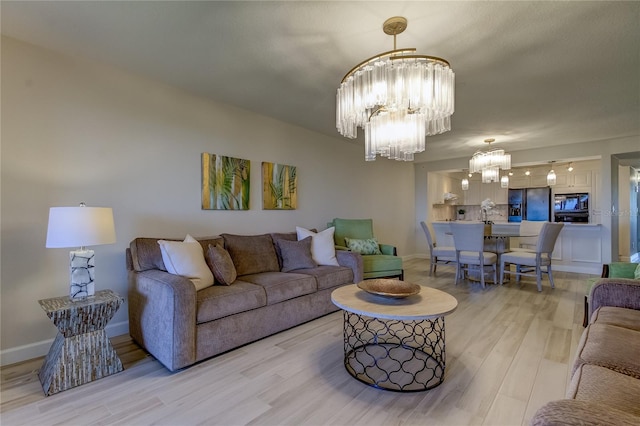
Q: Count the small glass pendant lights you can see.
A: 3